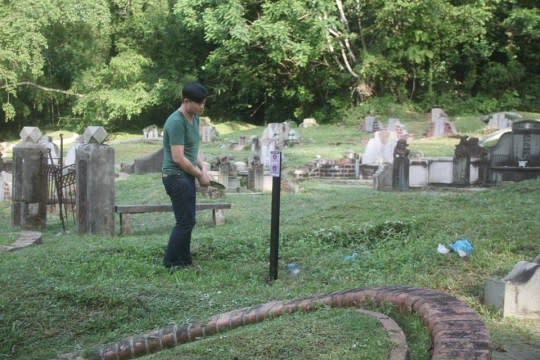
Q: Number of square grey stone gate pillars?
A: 2